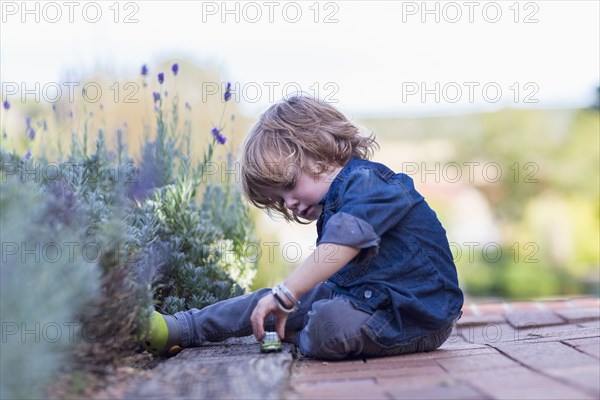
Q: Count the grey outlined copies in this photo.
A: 15